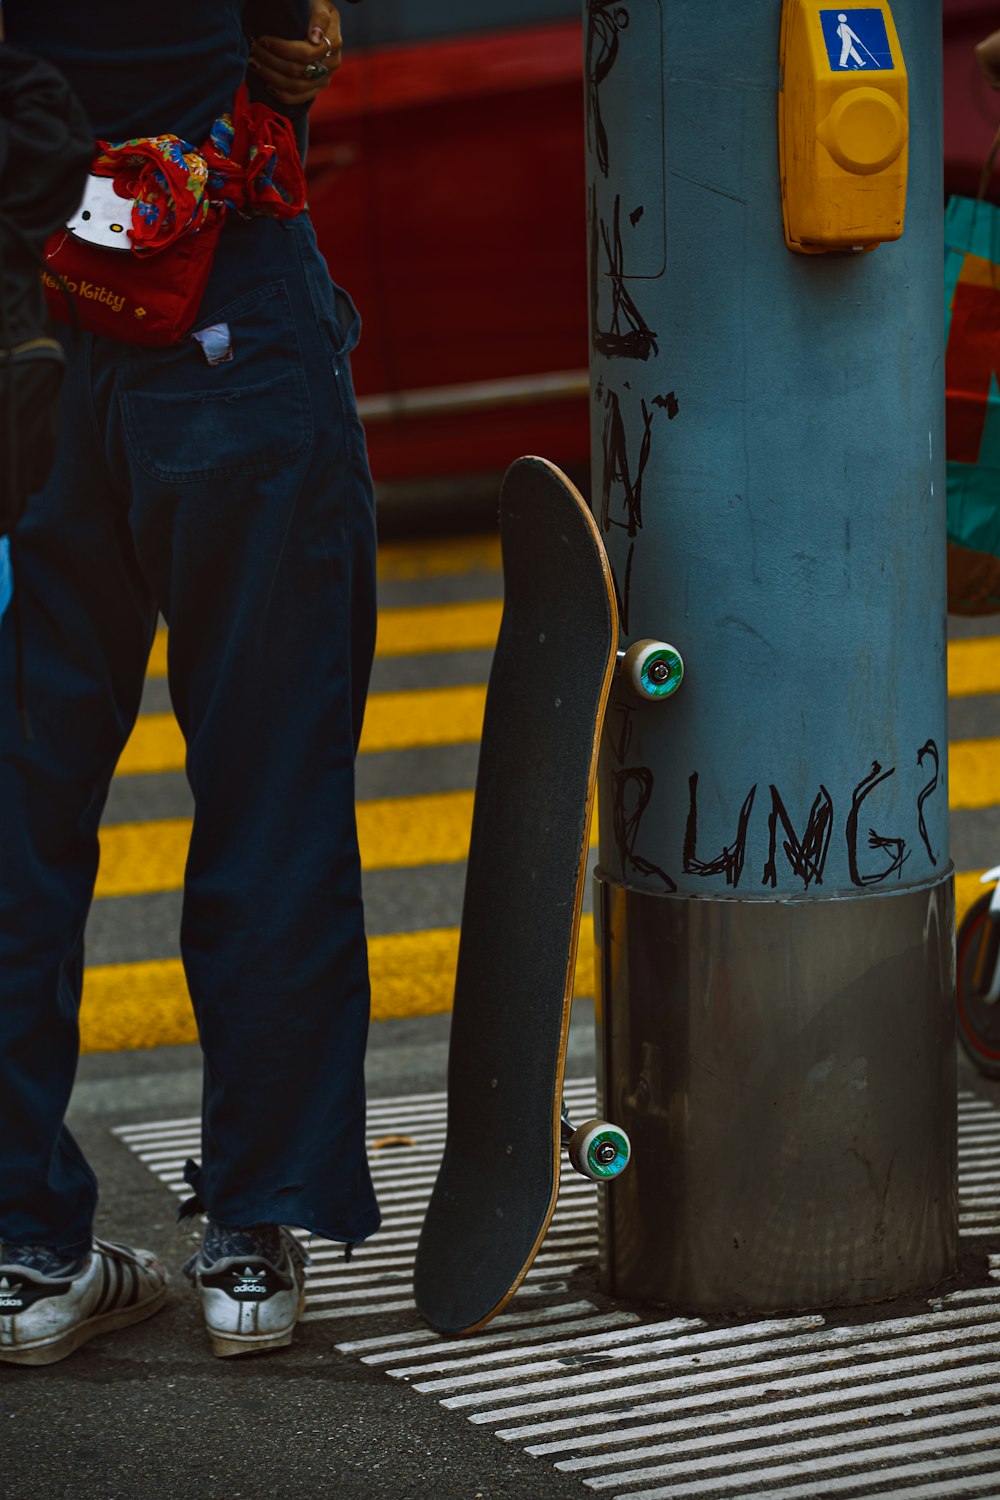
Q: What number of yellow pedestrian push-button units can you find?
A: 1